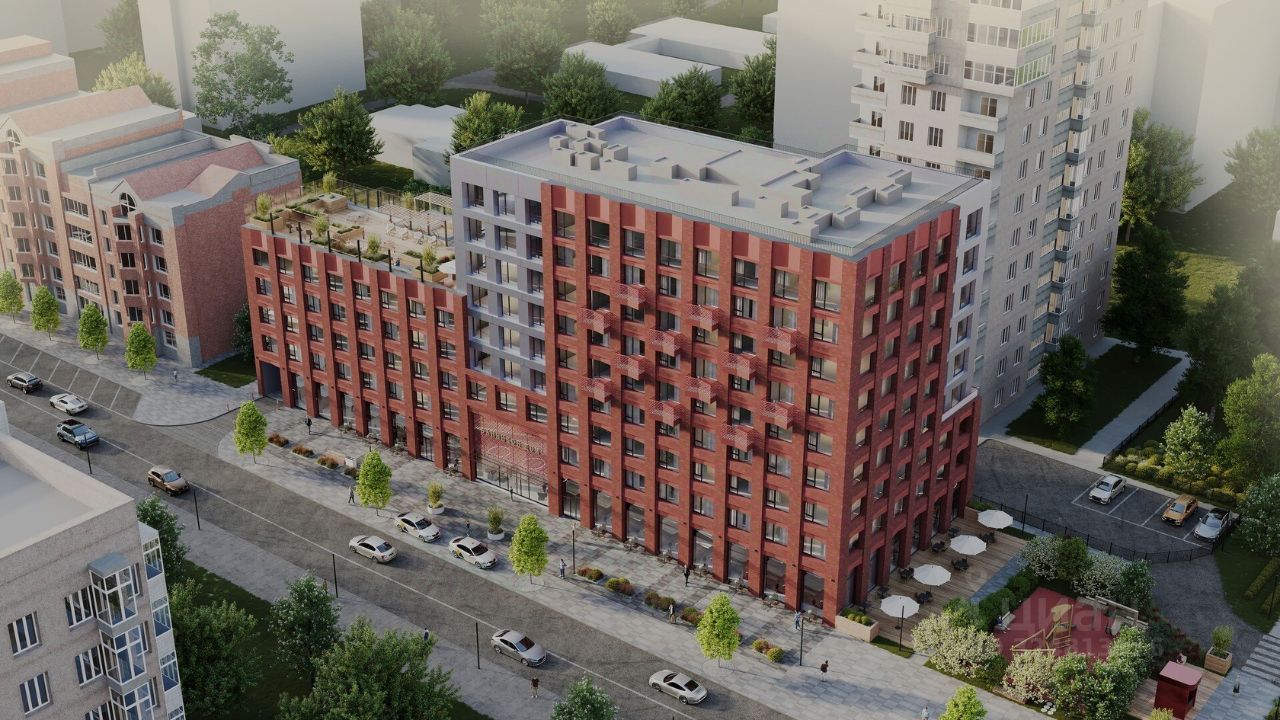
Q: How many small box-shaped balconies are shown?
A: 12